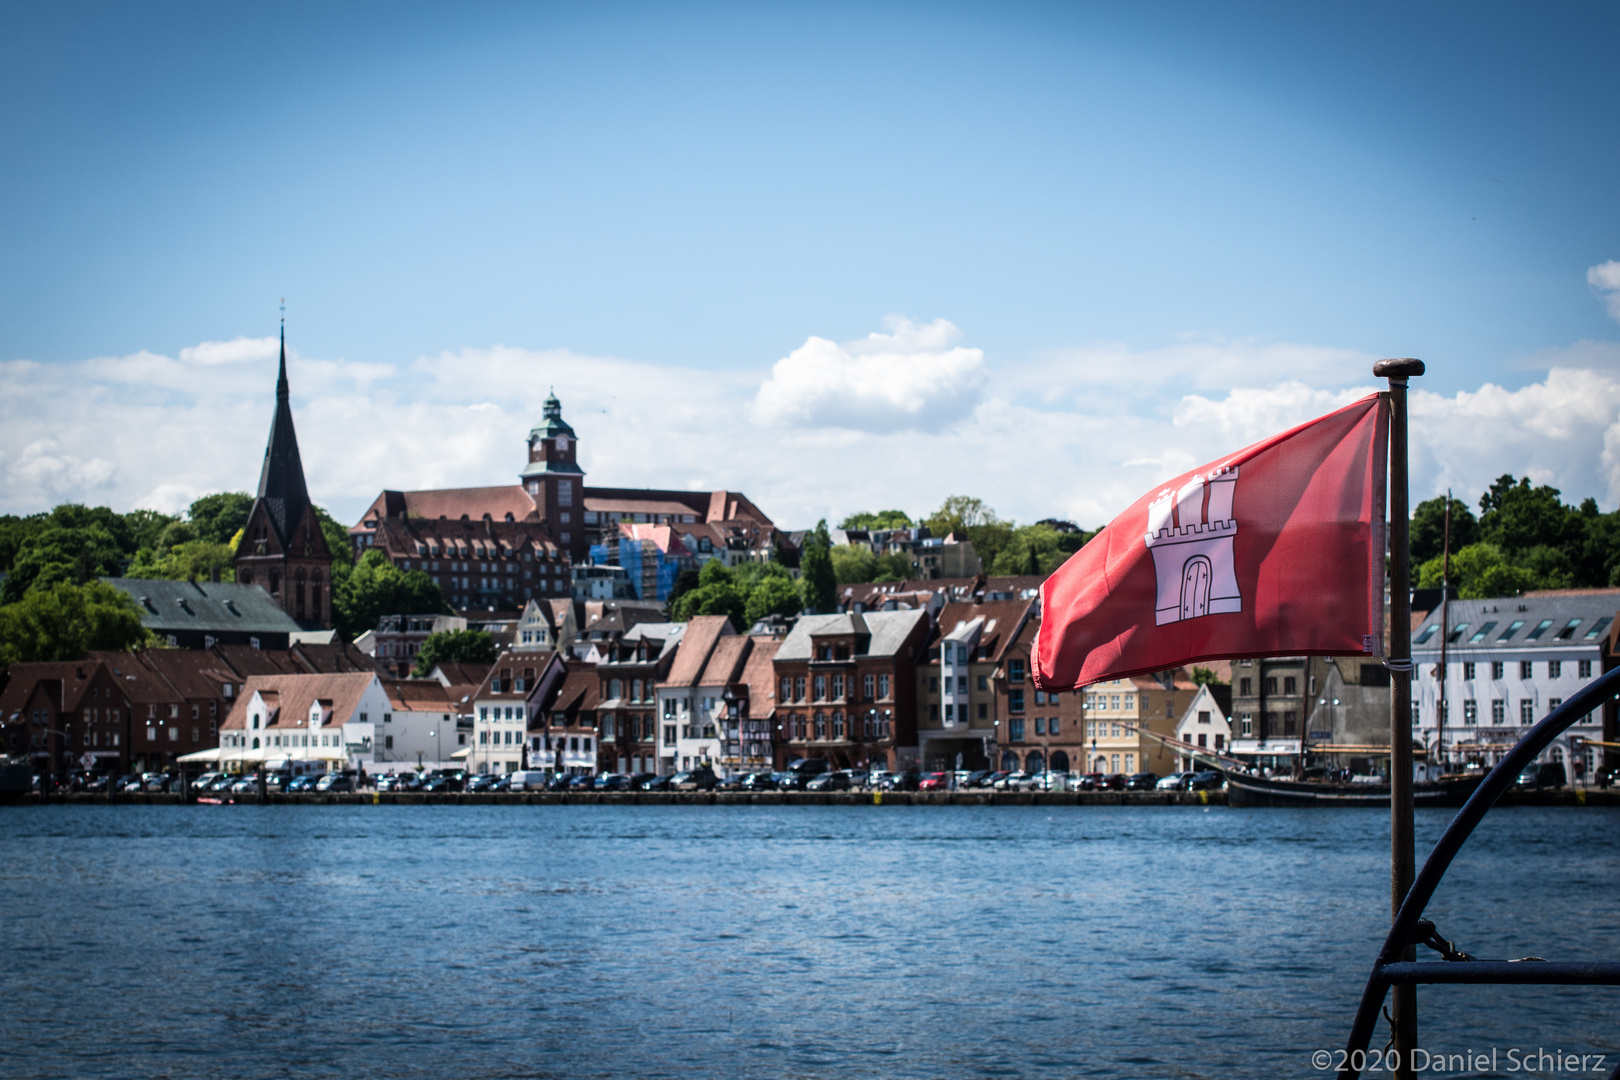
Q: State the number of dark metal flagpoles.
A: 1